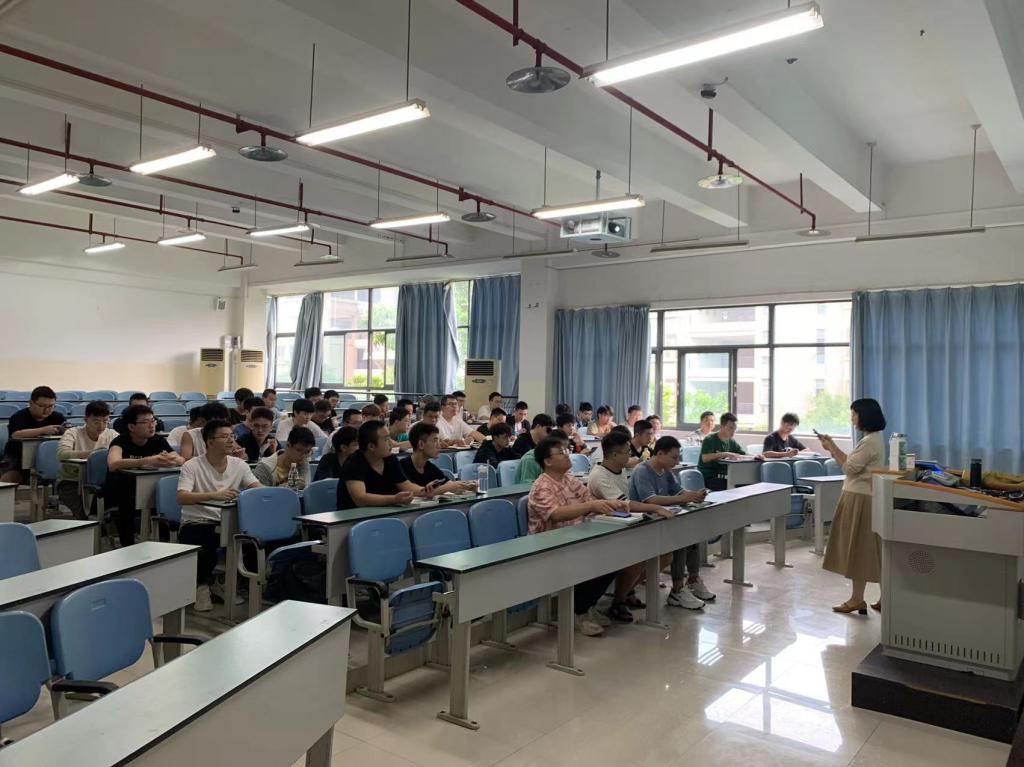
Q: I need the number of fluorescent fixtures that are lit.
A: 9